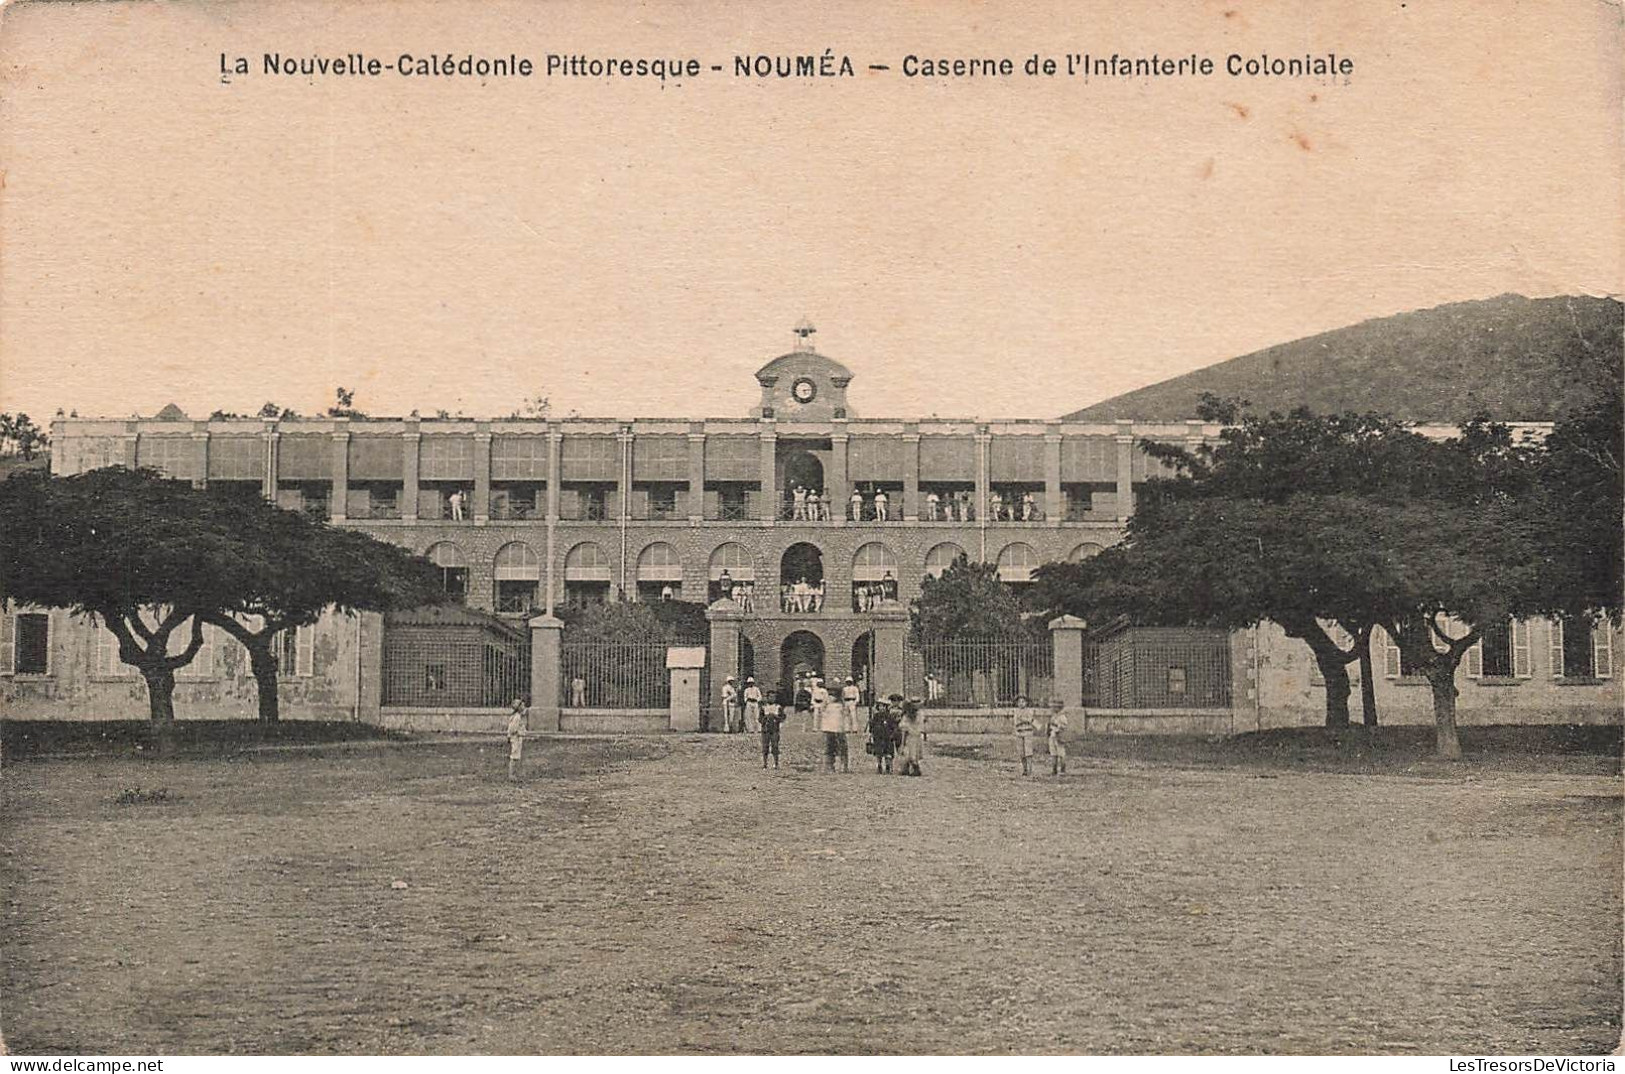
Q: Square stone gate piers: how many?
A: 4